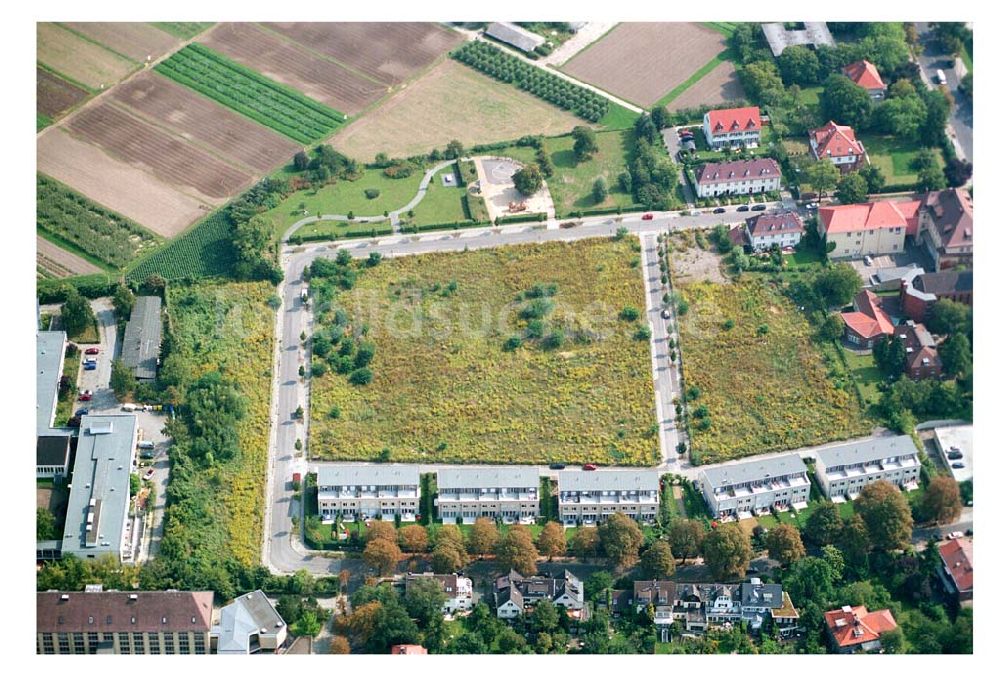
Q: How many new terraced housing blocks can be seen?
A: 5